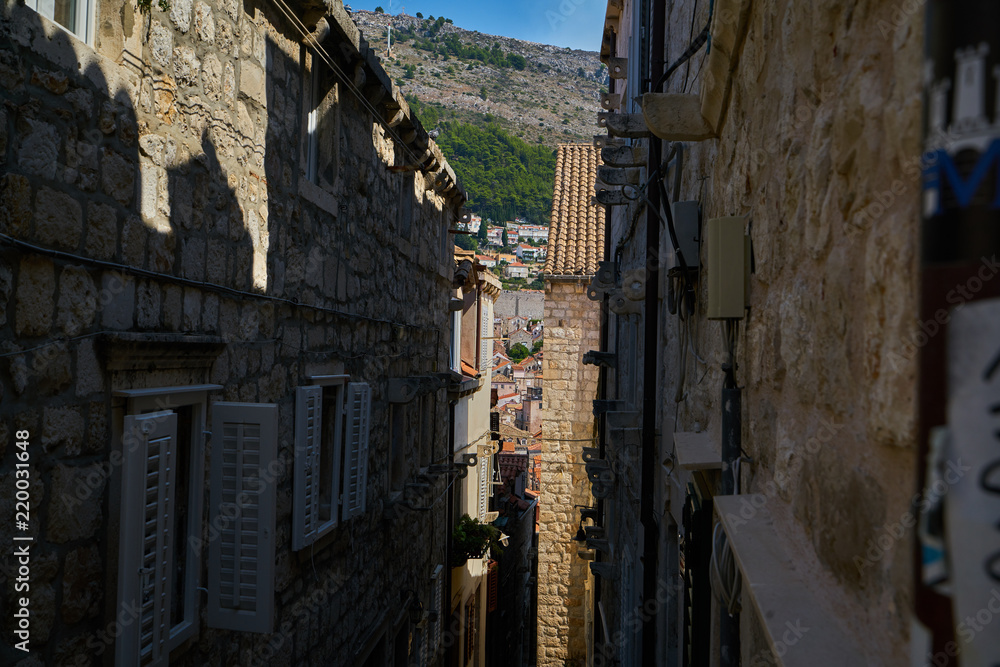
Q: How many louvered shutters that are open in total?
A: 4